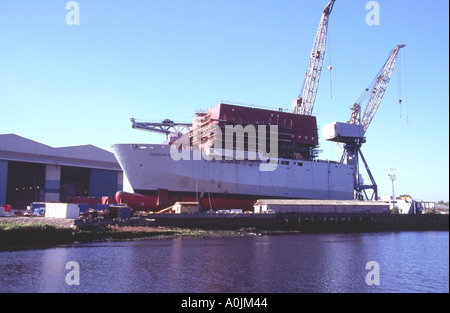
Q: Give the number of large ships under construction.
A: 1